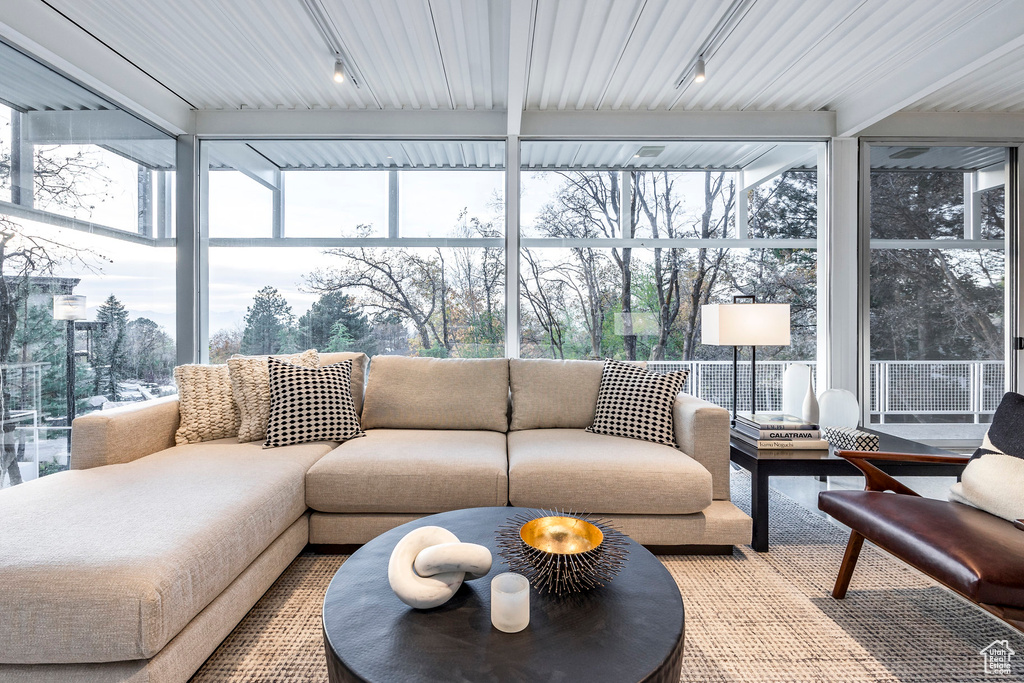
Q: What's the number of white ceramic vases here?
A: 3